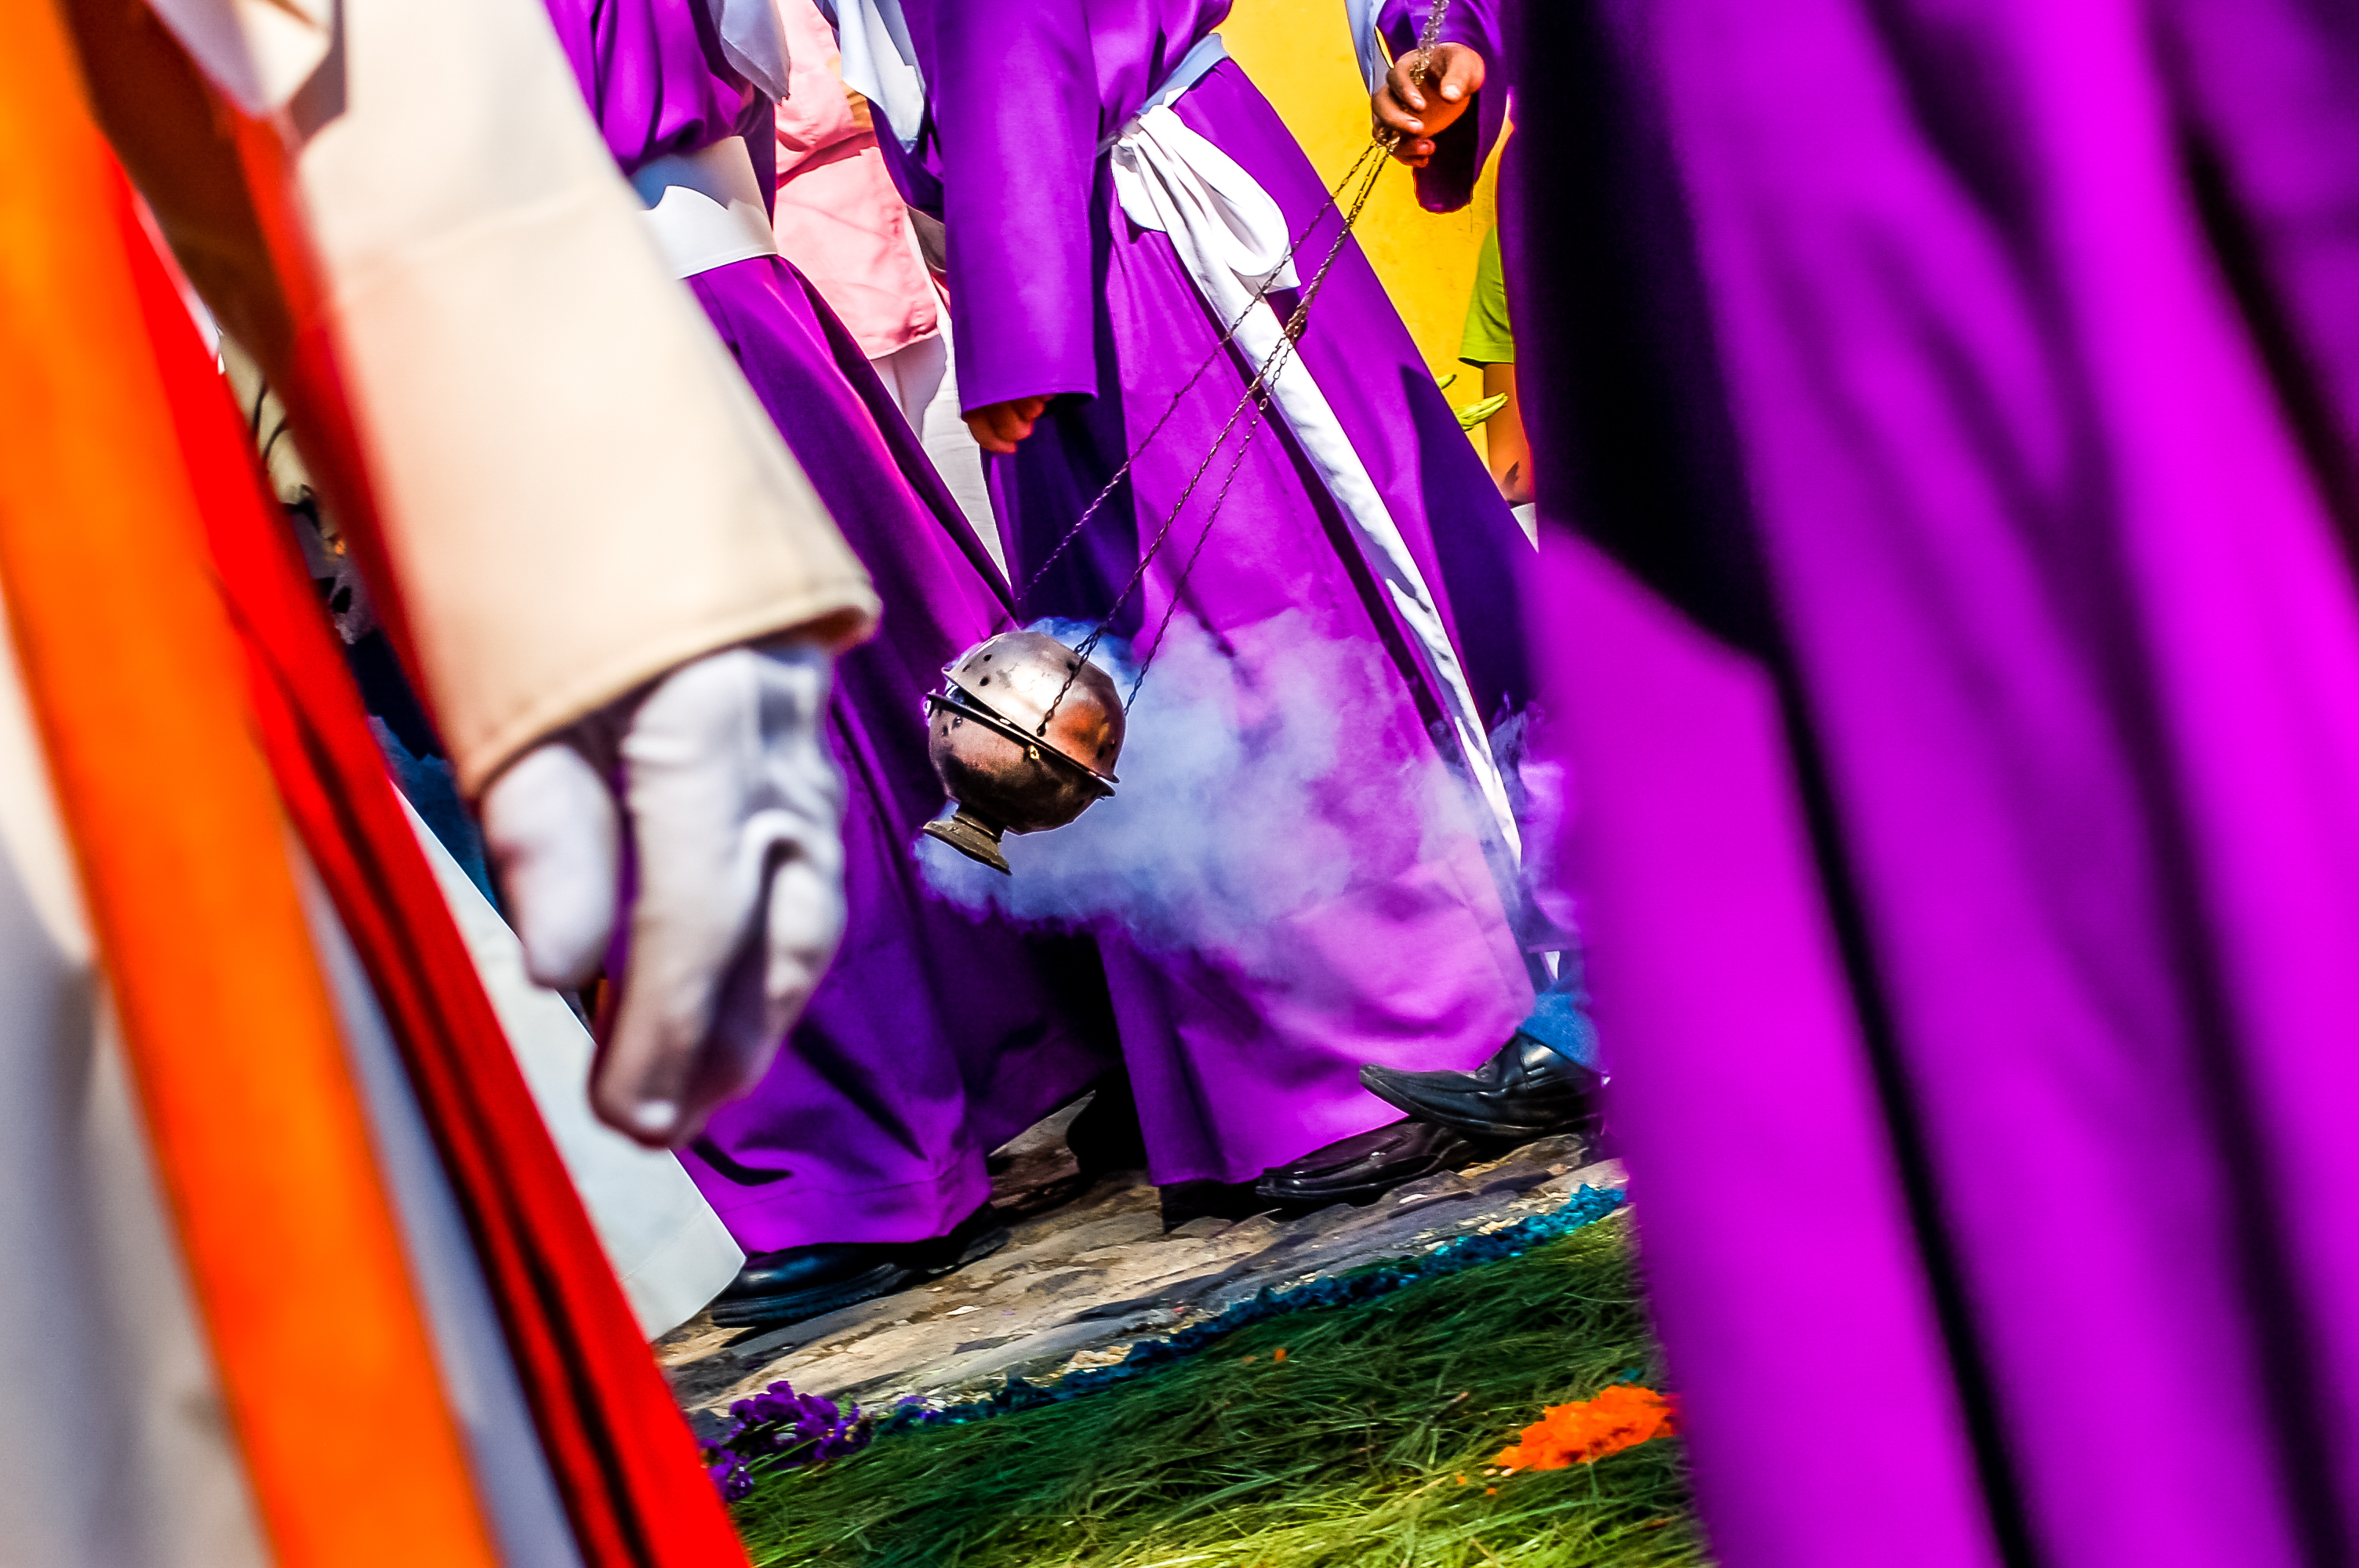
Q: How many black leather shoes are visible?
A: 3